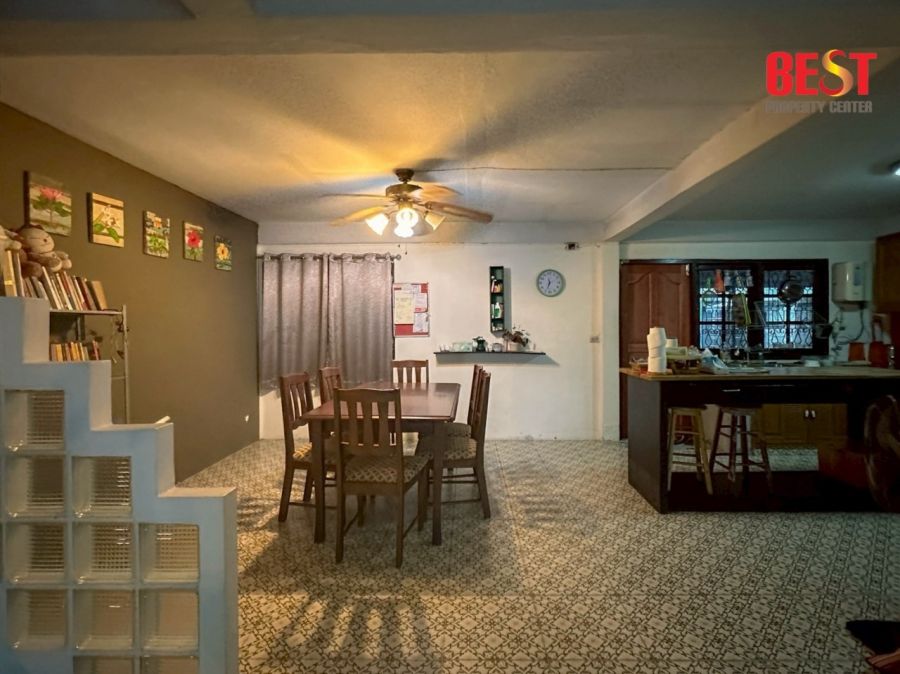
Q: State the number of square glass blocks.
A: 11